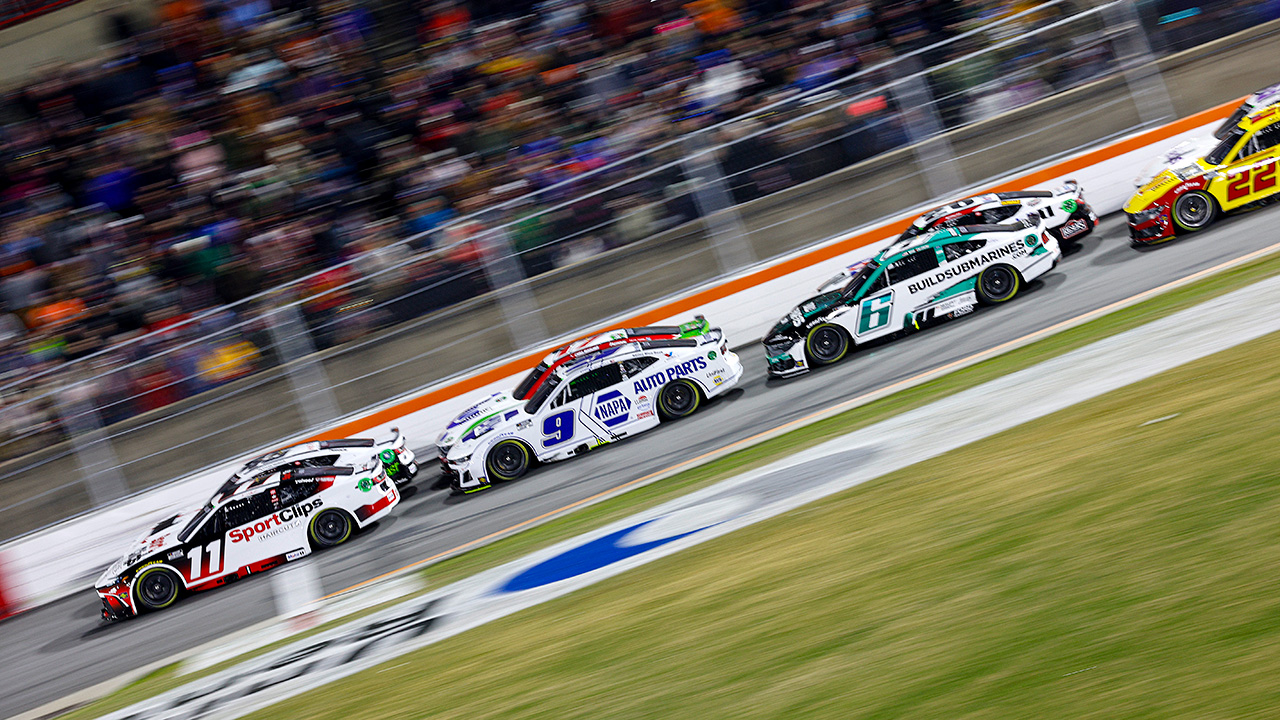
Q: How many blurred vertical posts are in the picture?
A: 6